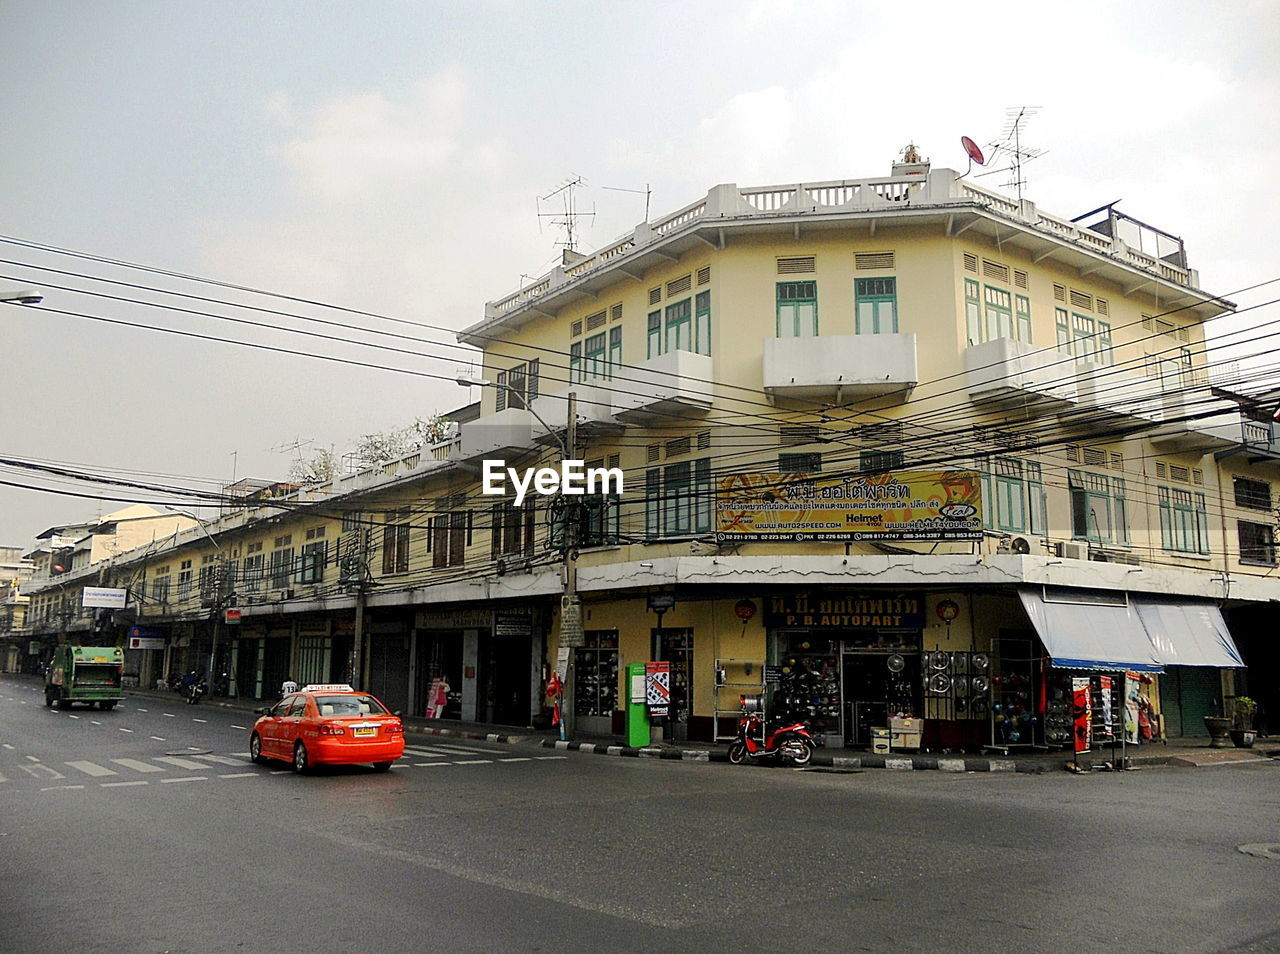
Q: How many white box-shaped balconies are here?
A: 7